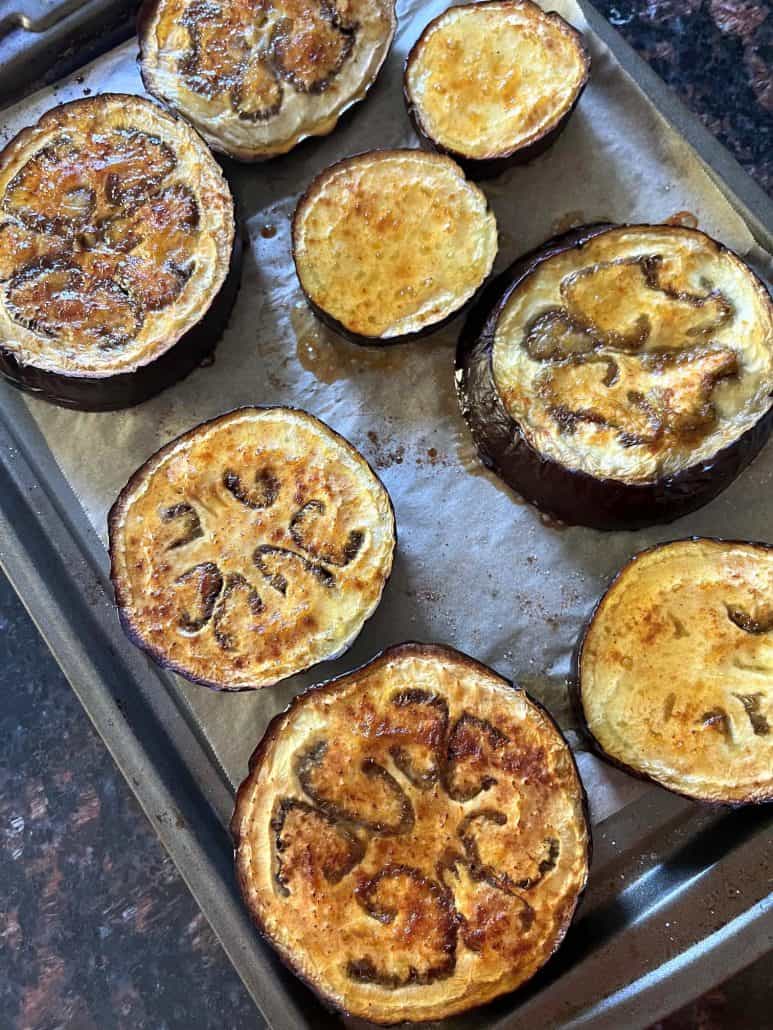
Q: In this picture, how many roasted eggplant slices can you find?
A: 8